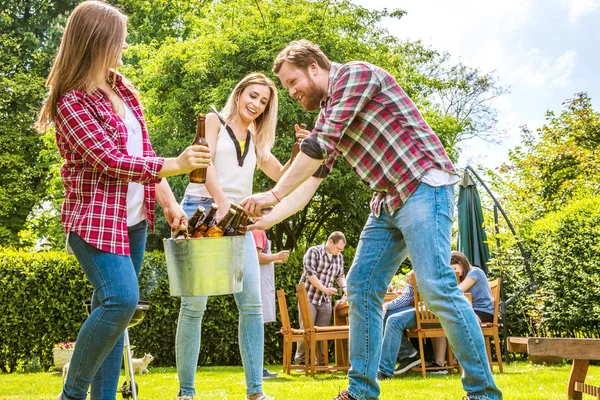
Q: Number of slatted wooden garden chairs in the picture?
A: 4